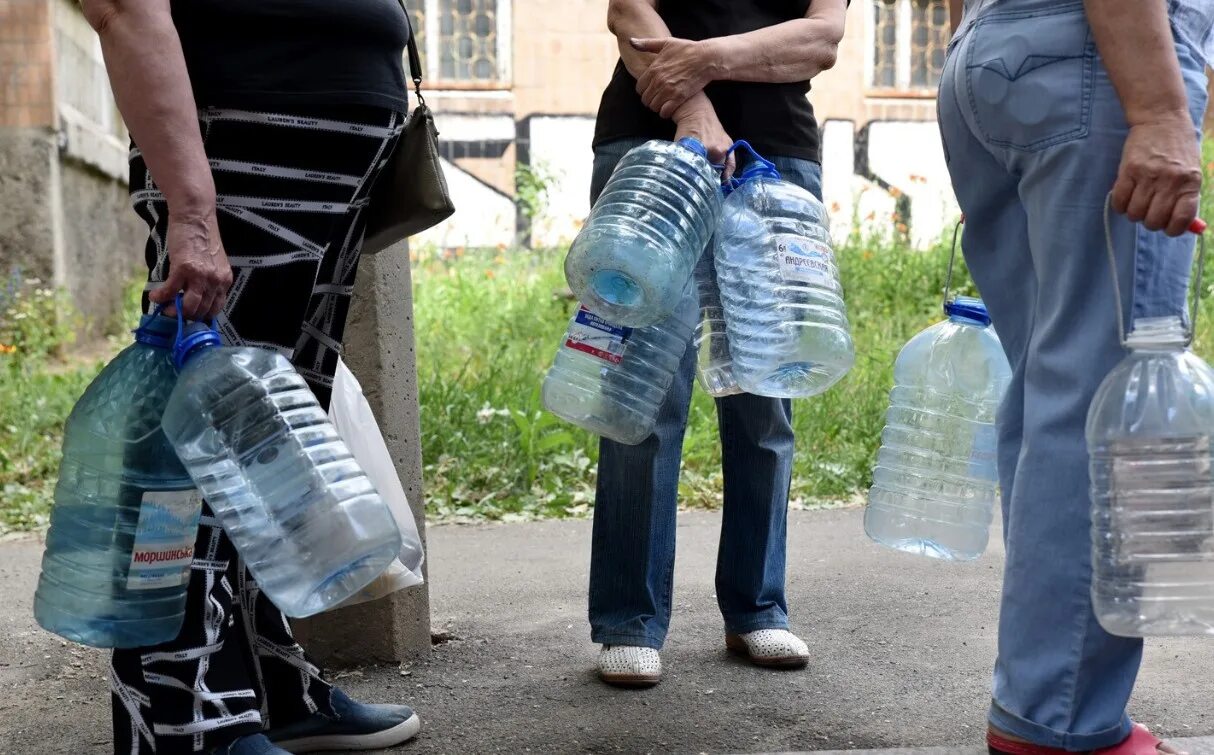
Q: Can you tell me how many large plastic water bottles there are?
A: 8